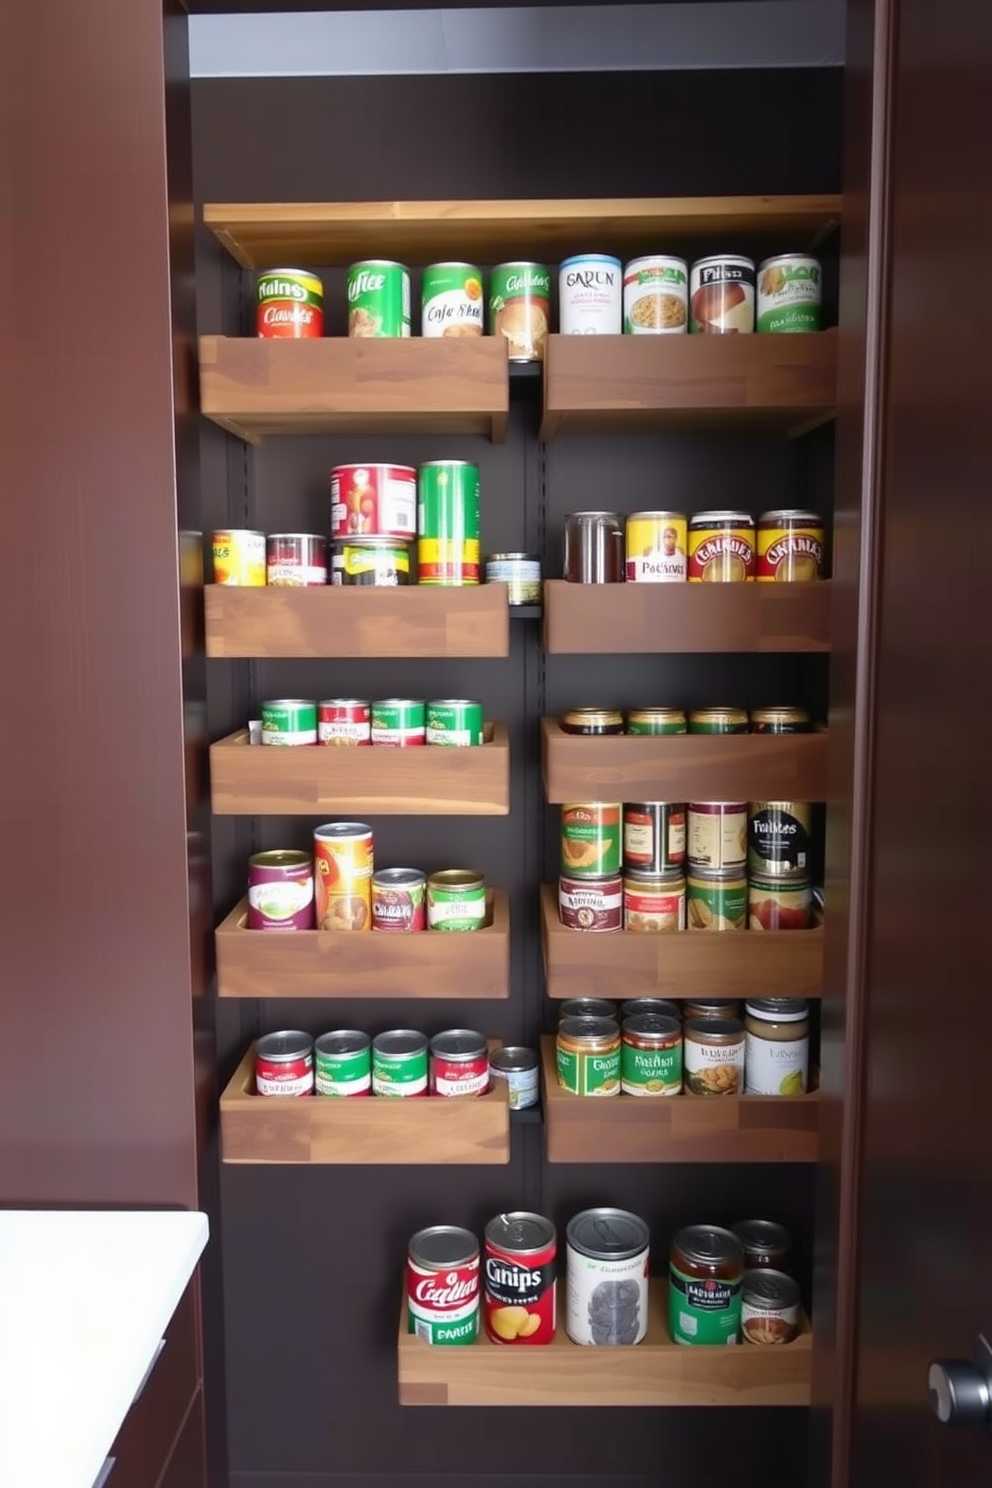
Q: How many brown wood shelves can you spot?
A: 12